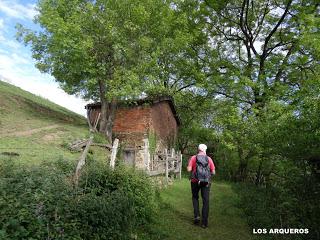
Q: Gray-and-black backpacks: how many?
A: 1